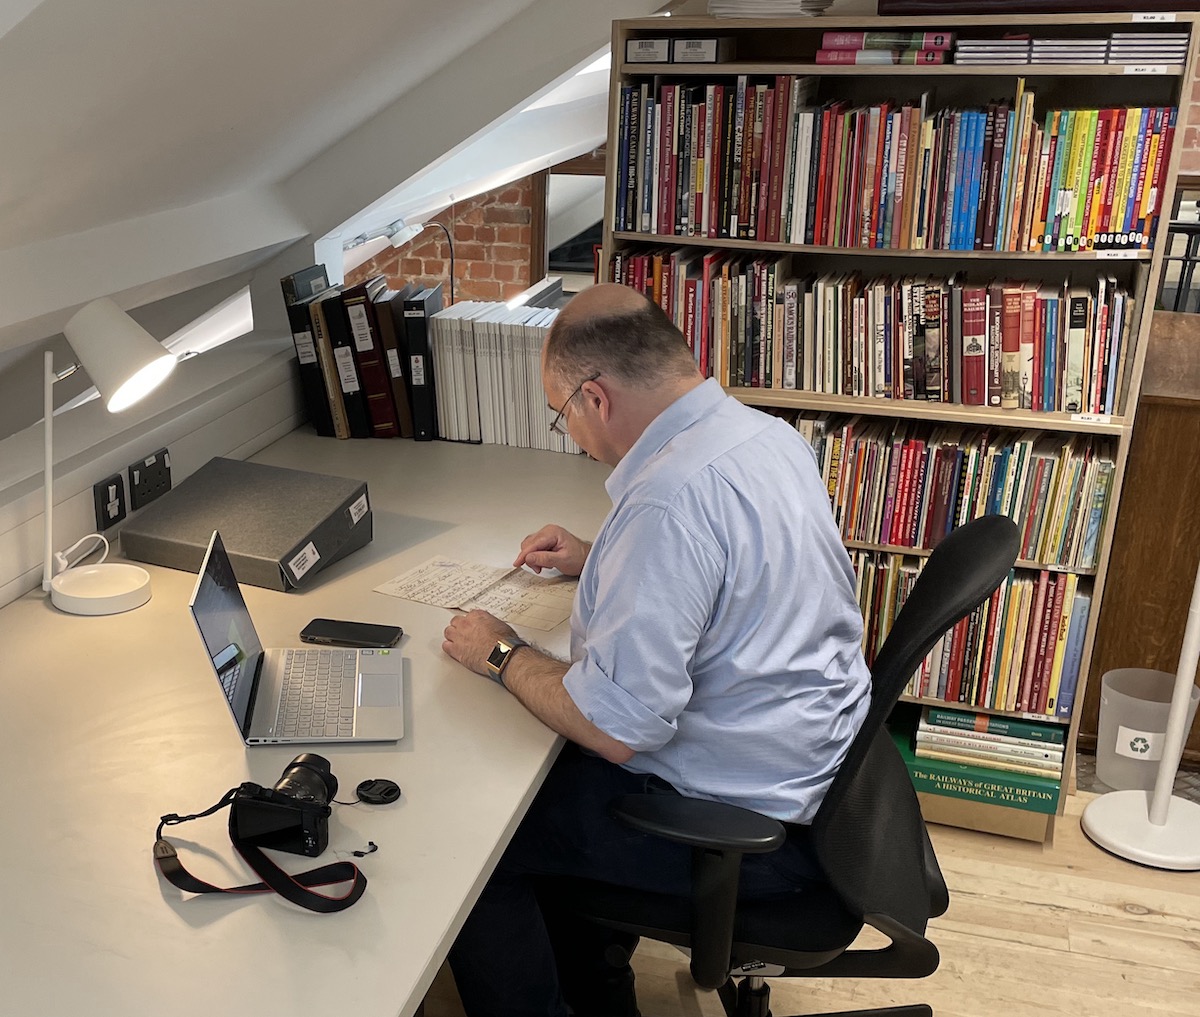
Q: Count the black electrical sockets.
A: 2